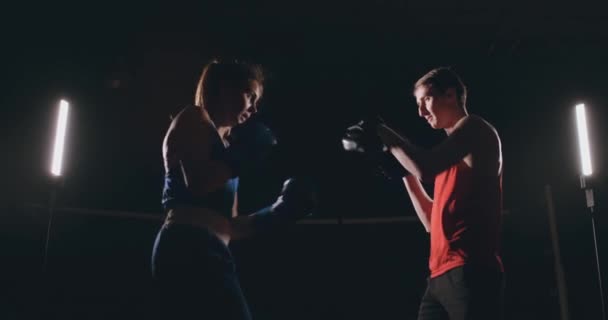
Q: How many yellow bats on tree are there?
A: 0